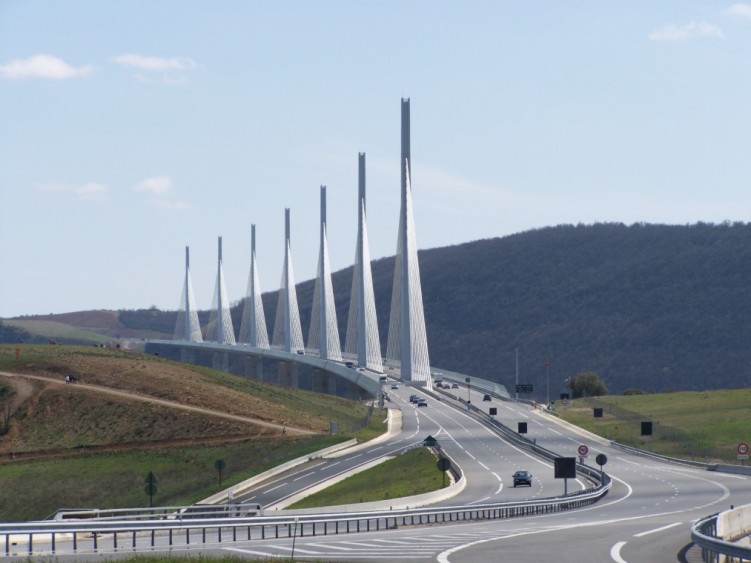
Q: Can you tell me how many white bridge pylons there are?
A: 7